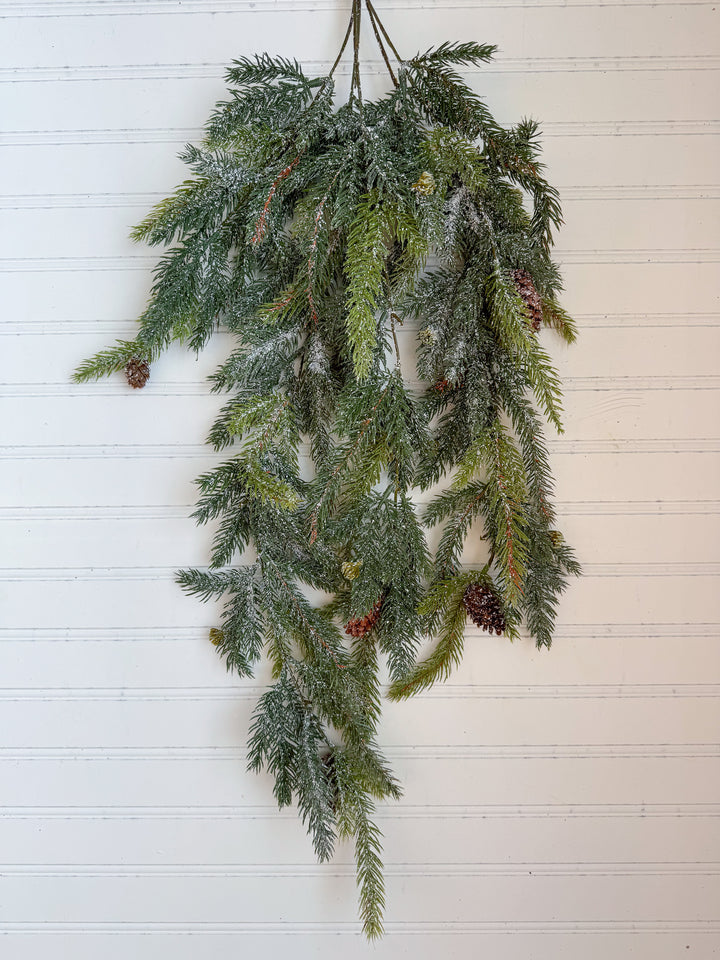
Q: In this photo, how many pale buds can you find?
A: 5